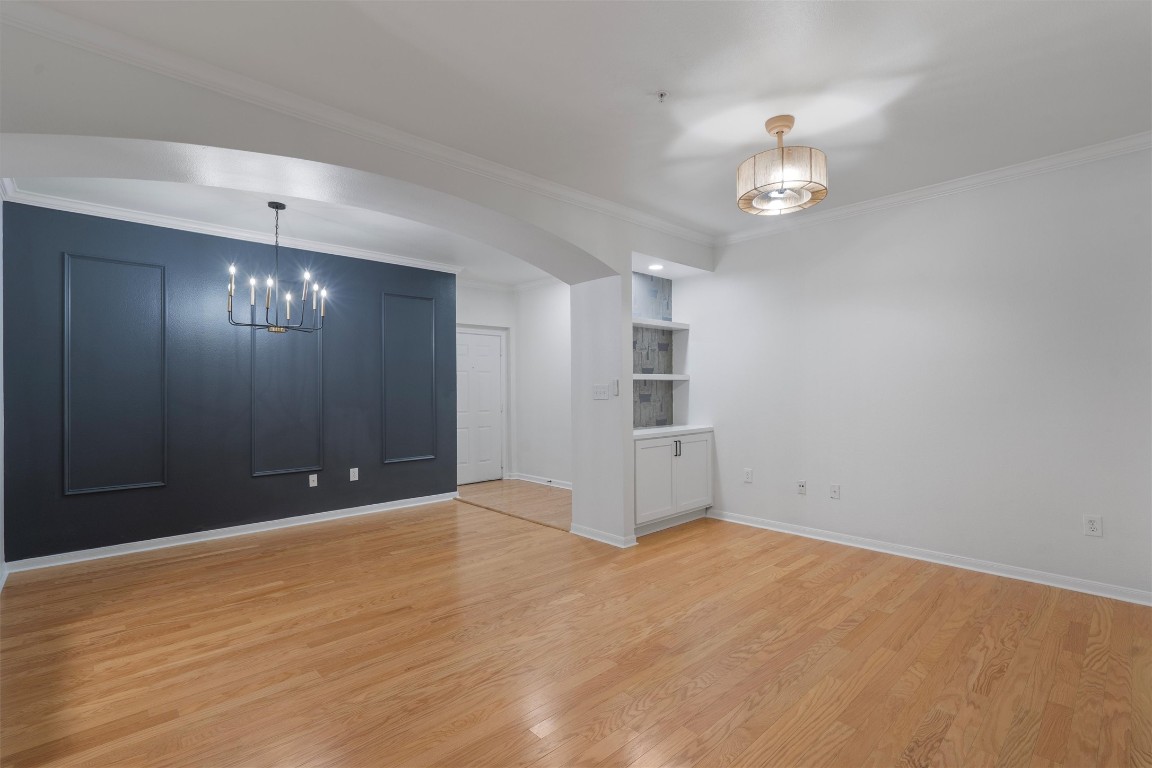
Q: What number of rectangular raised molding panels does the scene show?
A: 3